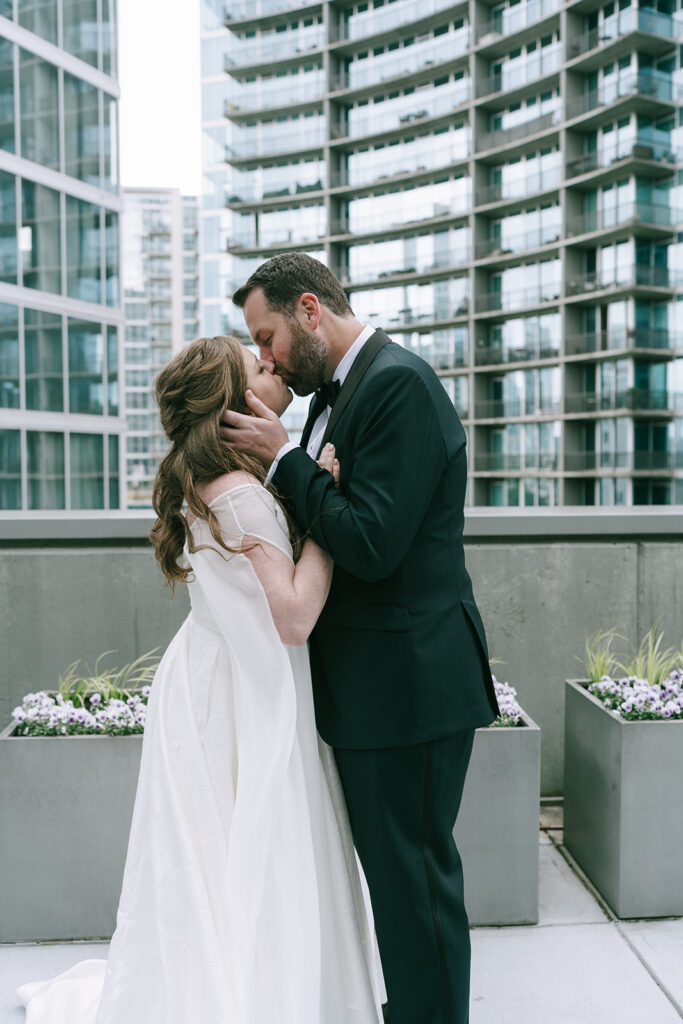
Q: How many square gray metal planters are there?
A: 3